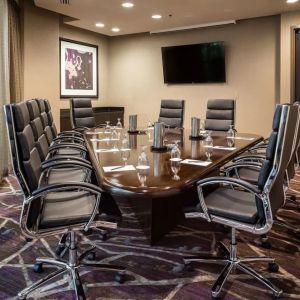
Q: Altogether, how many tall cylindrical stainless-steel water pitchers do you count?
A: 3